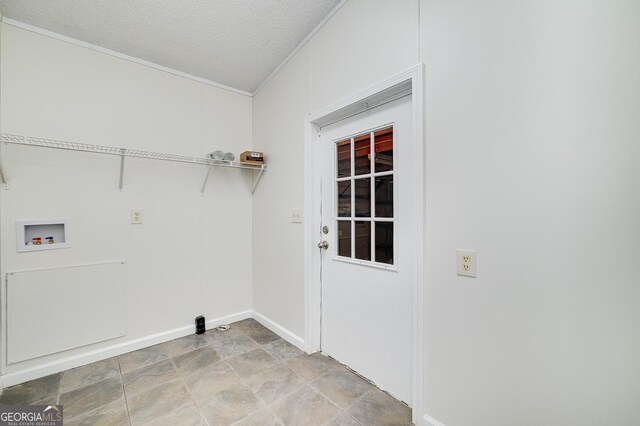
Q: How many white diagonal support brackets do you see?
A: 4